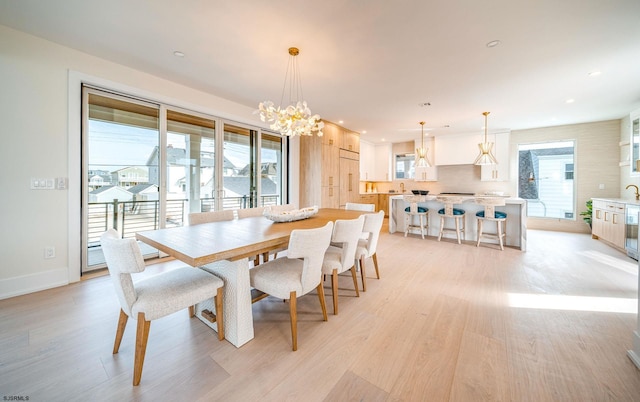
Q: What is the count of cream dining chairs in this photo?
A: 8